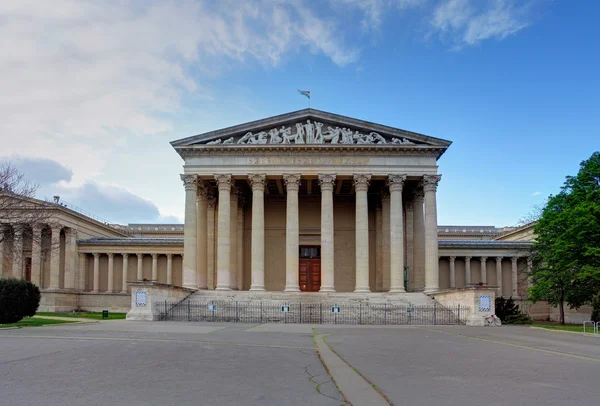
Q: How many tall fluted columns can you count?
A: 8